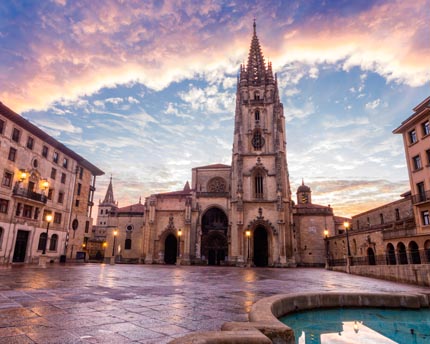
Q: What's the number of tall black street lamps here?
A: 6